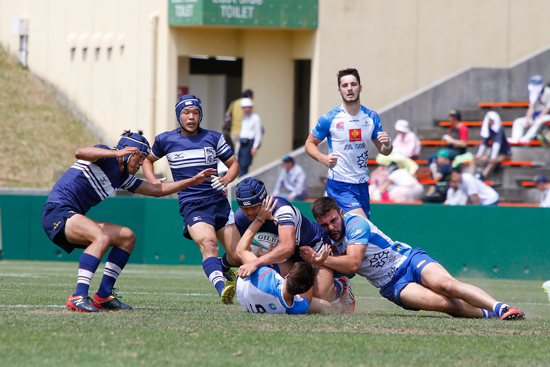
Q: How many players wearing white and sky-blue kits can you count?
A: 3